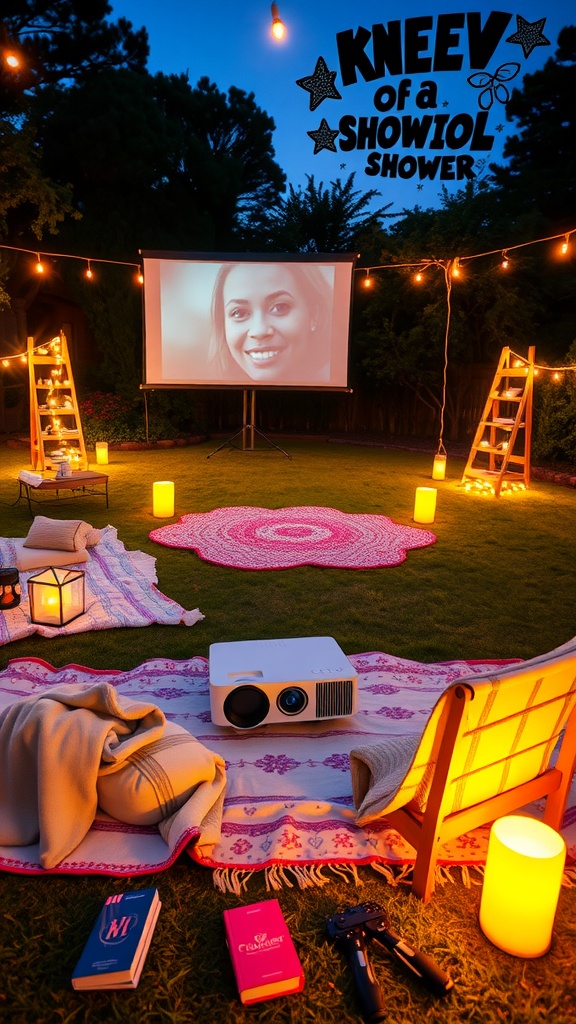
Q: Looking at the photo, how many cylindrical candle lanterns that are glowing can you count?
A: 5